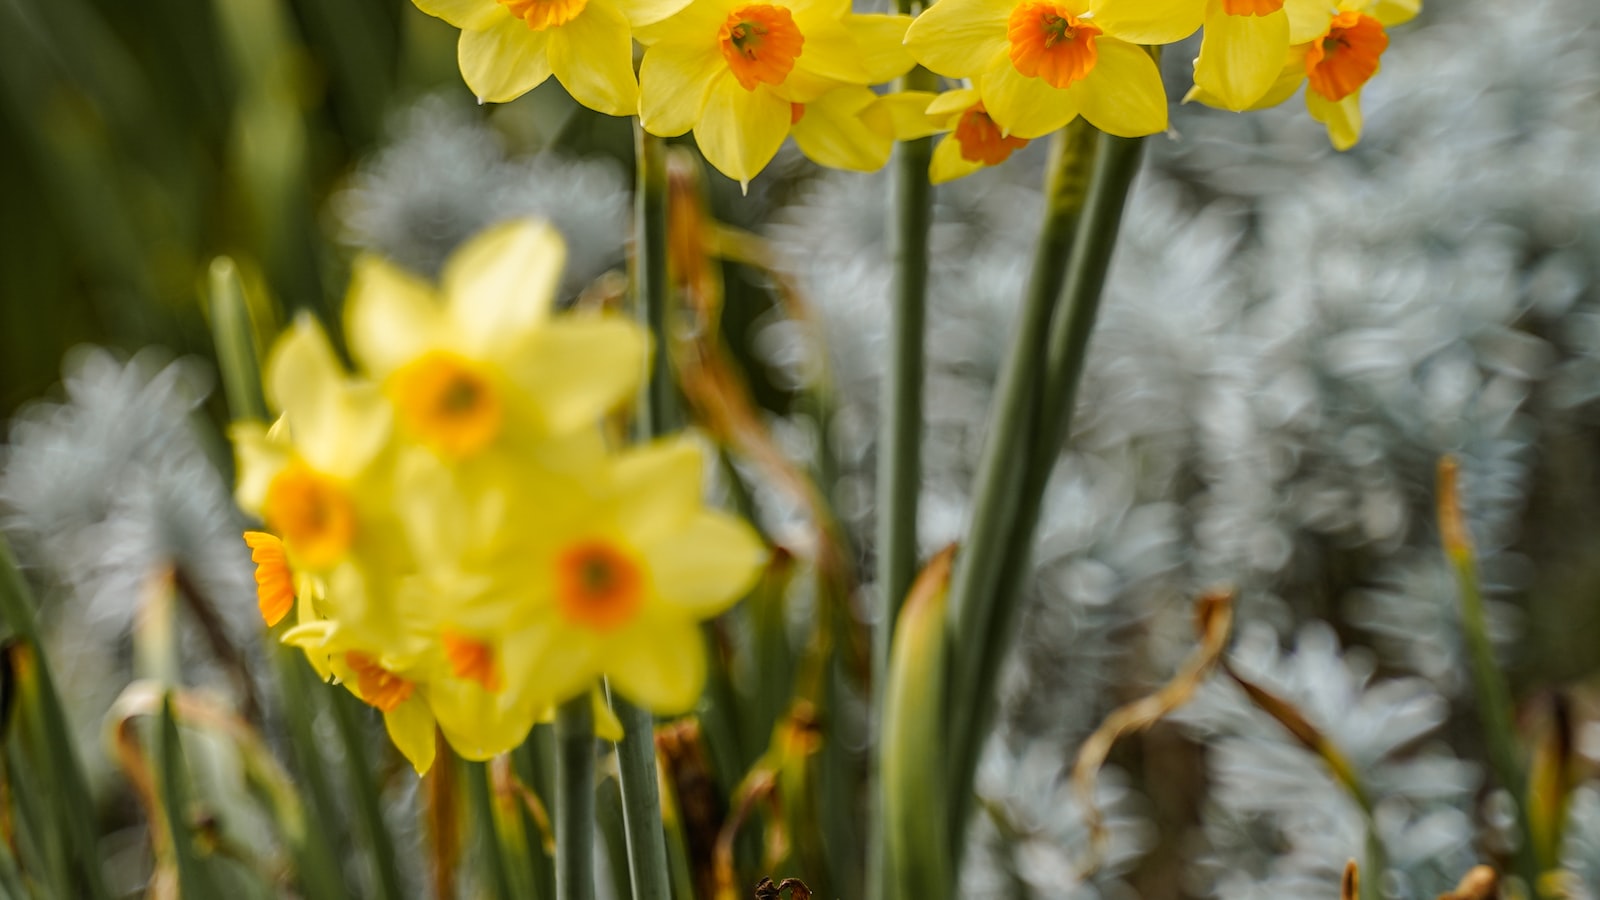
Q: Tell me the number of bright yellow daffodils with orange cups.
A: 13